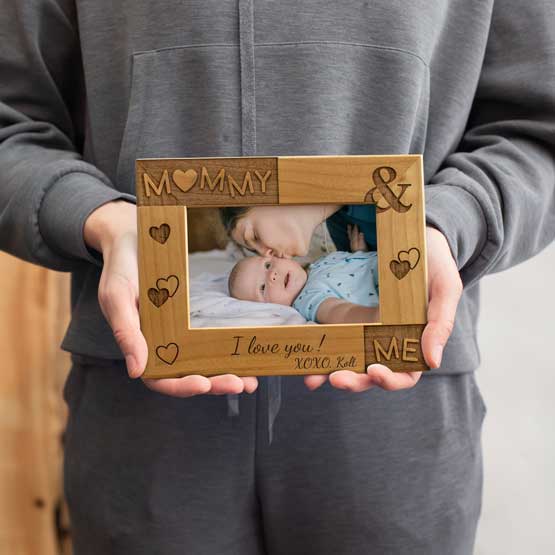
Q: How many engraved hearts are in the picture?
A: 7